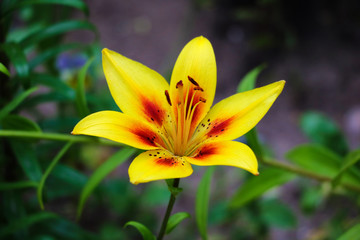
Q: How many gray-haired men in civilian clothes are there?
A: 0